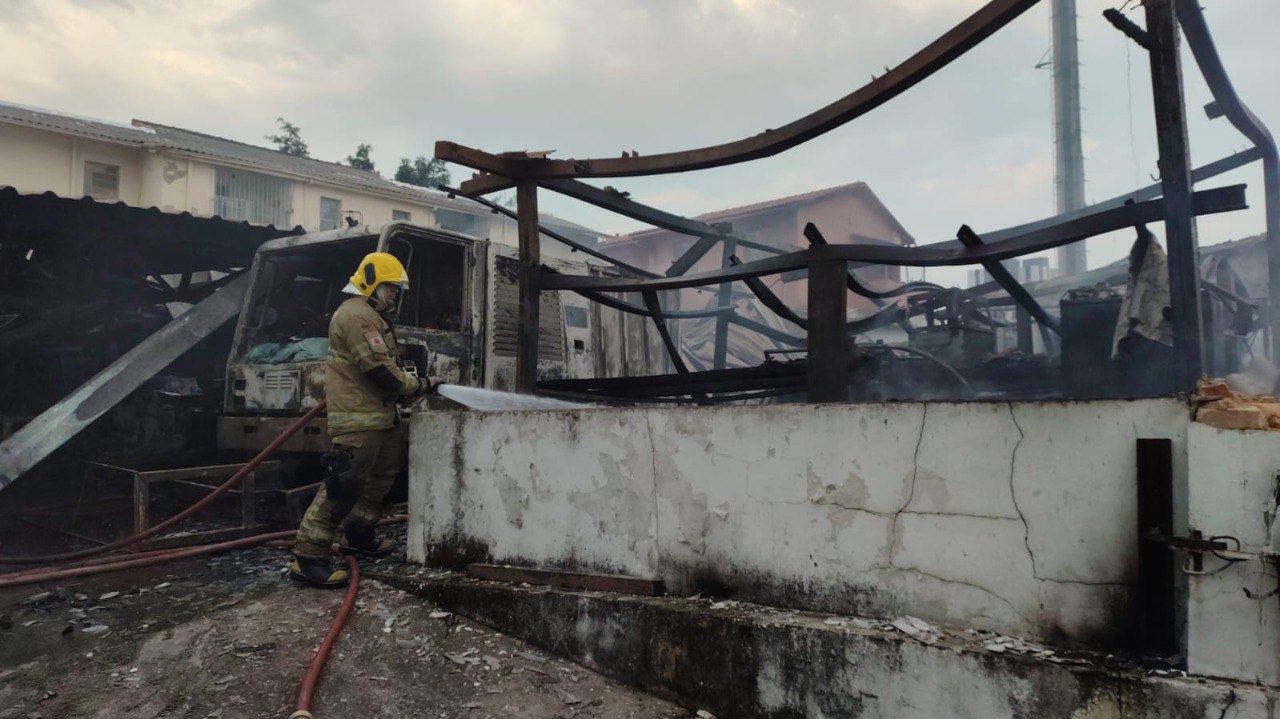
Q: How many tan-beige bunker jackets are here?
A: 1